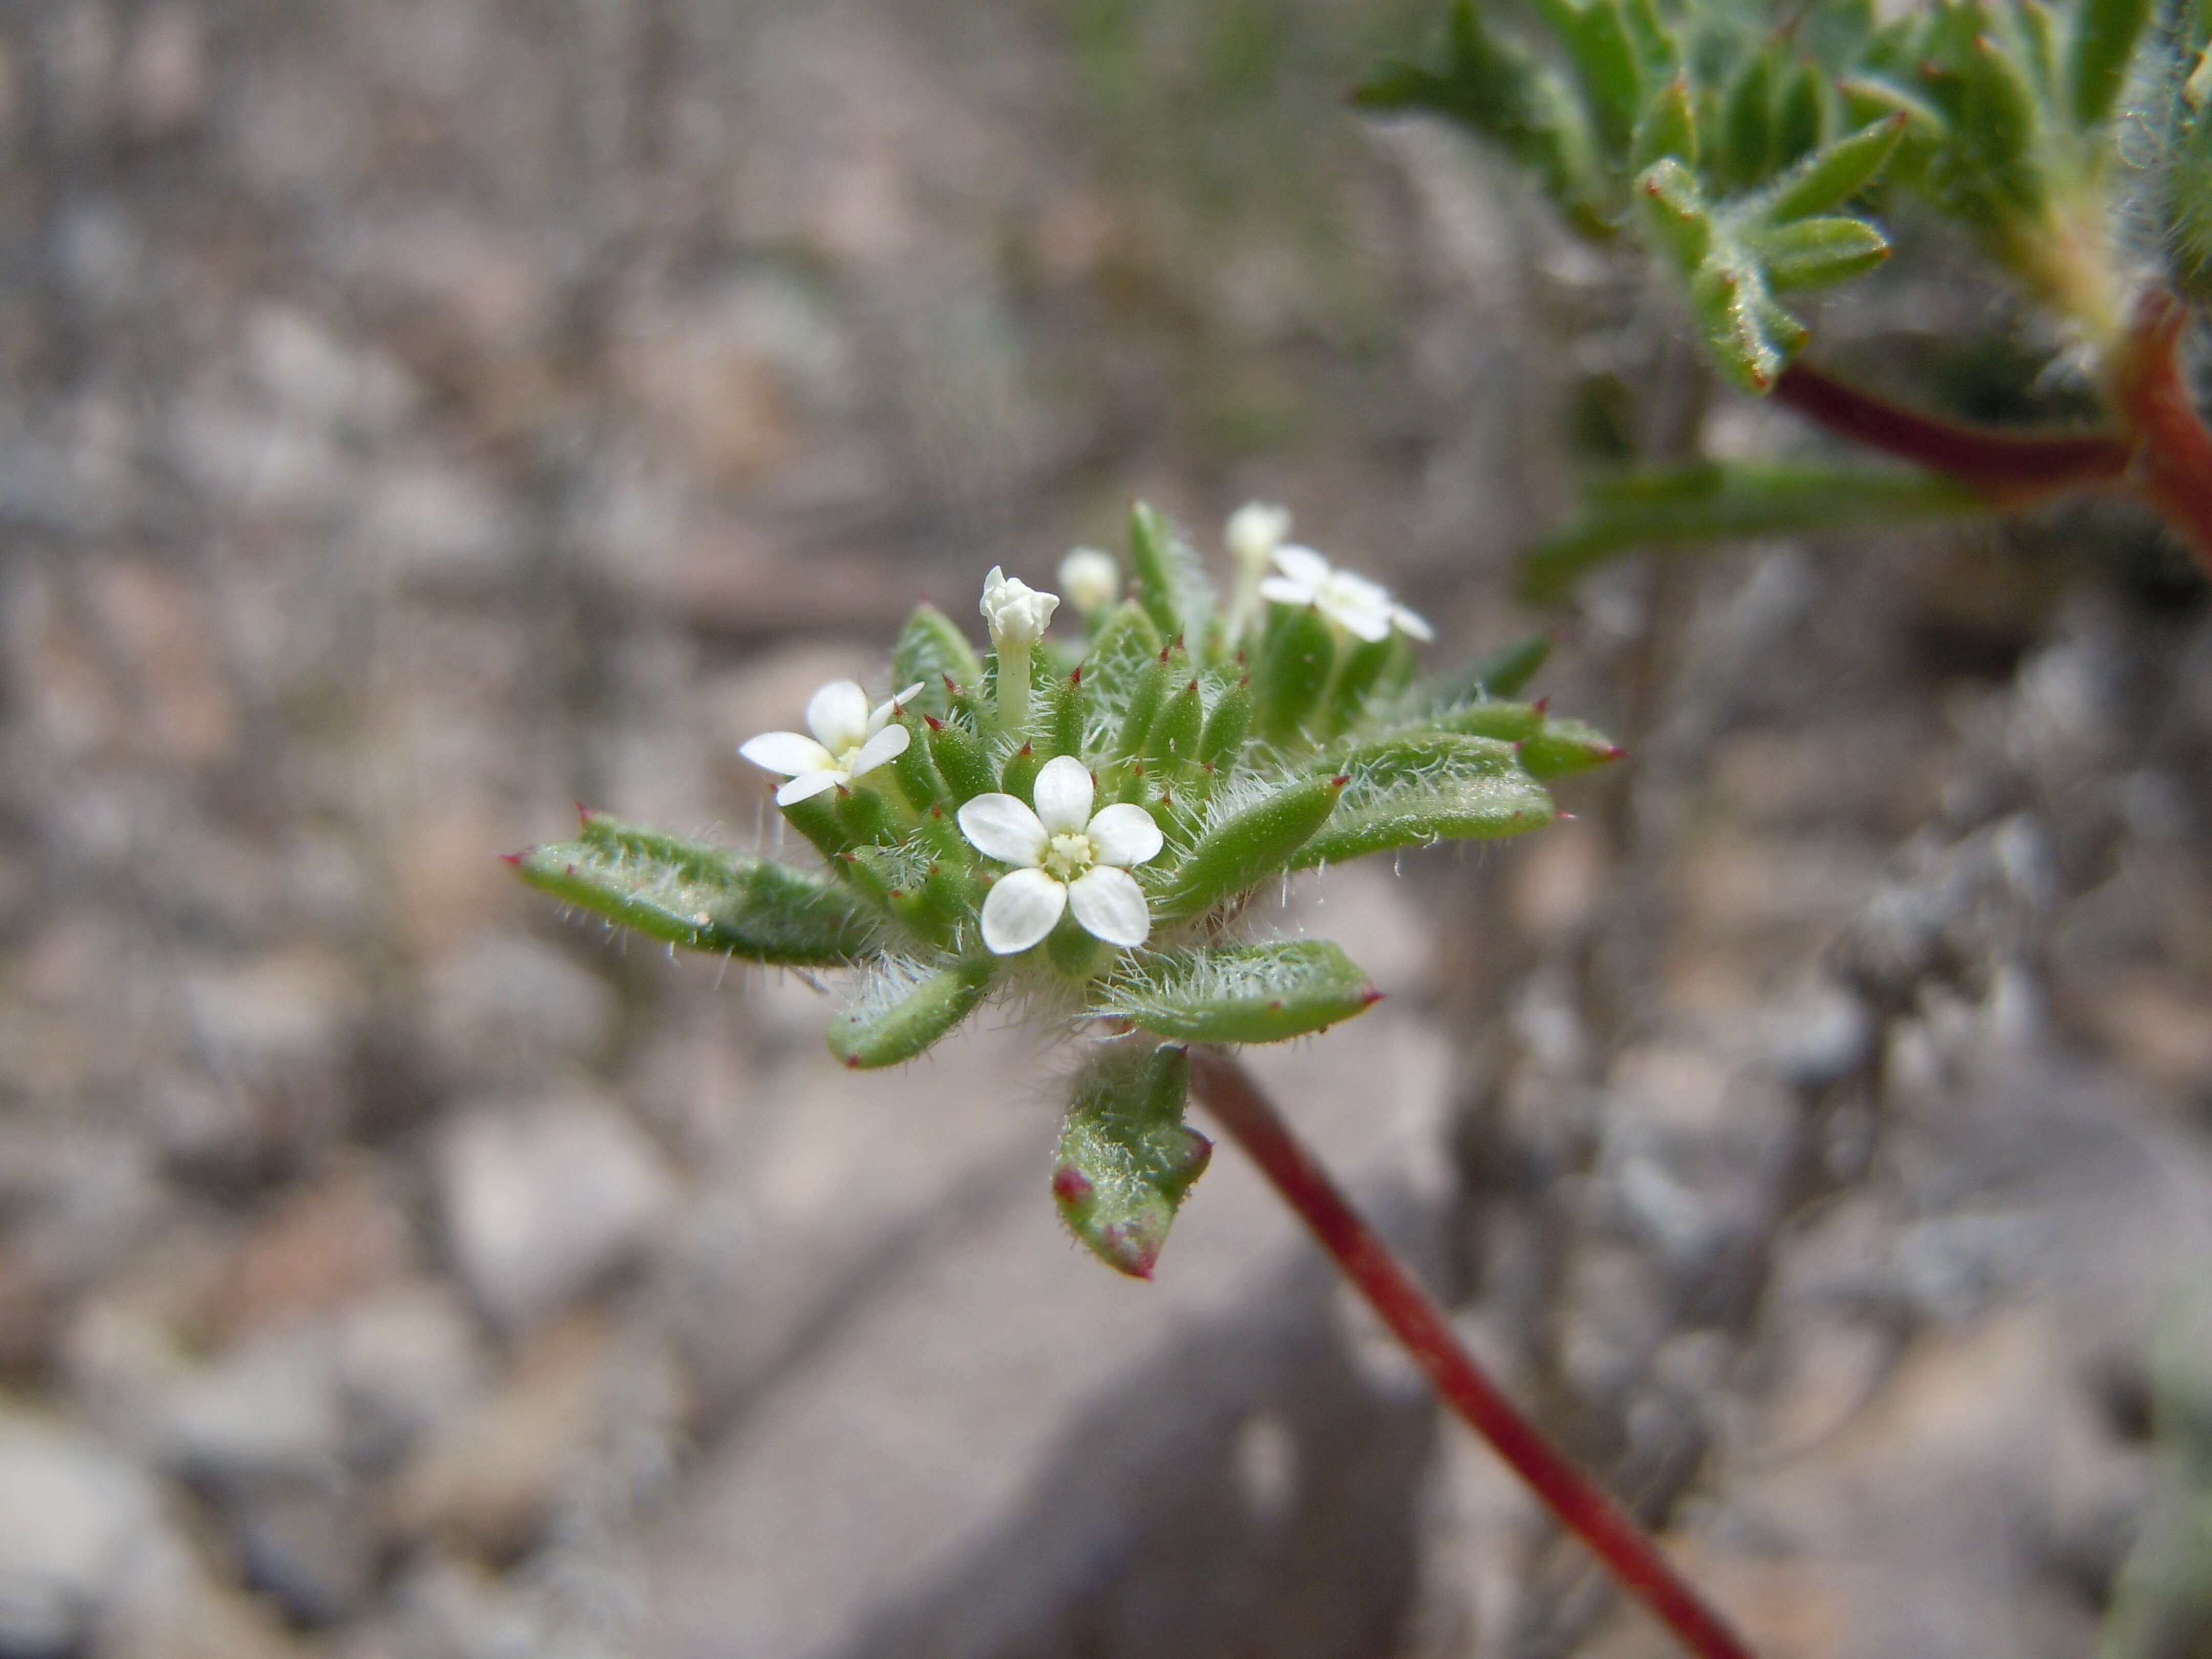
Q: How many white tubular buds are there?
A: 3